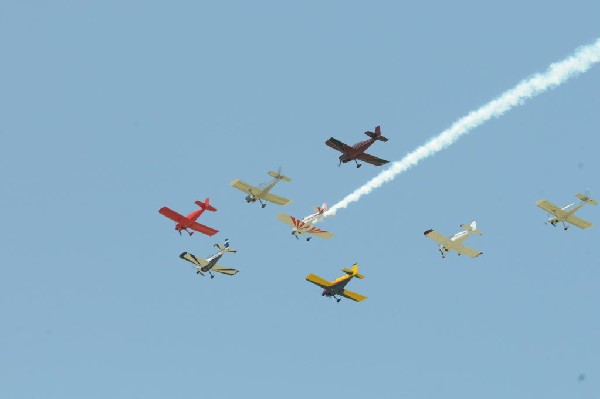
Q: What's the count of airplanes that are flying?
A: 8